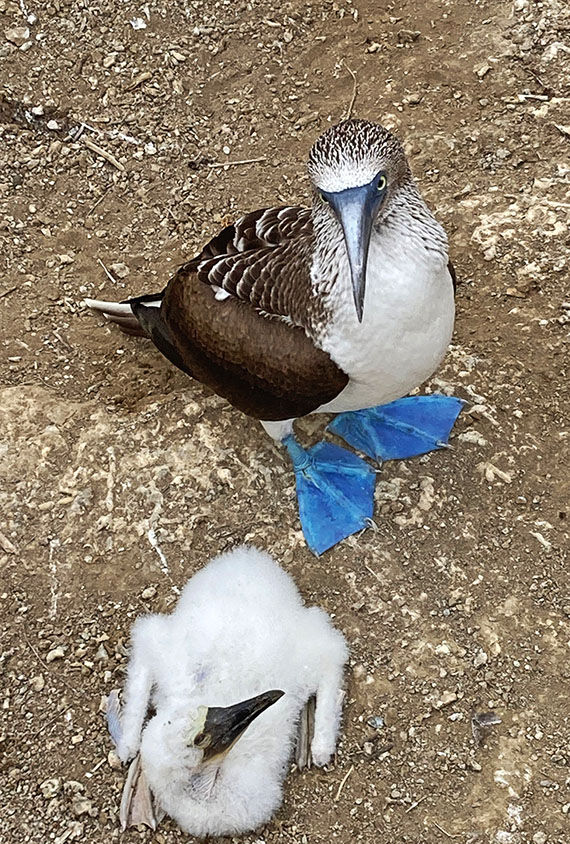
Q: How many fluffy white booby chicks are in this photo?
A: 1